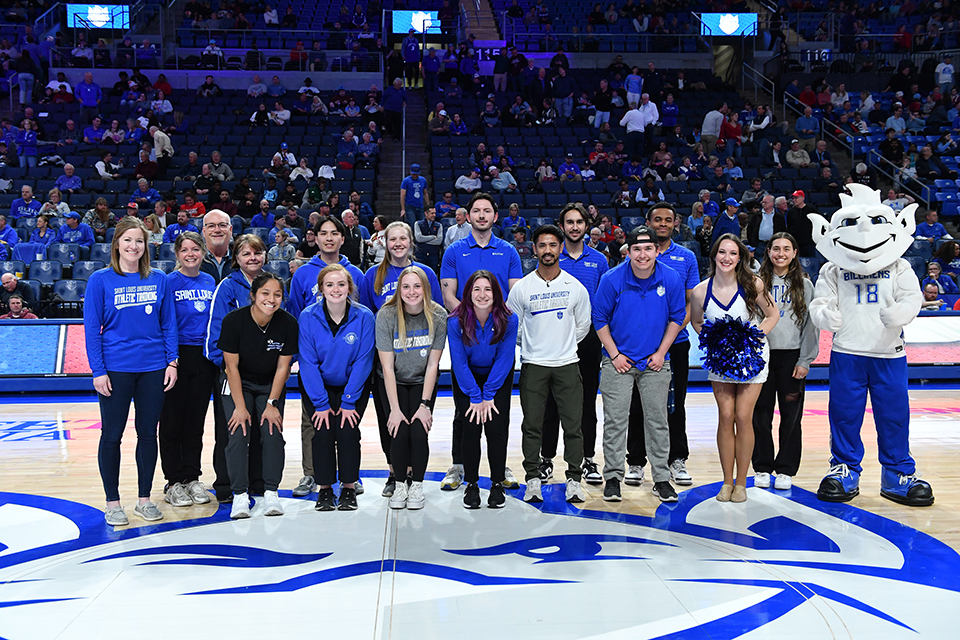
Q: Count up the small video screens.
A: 3